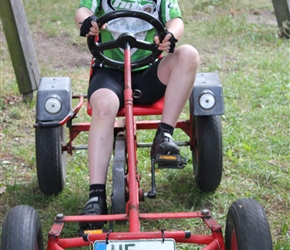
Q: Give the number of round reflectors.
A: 2